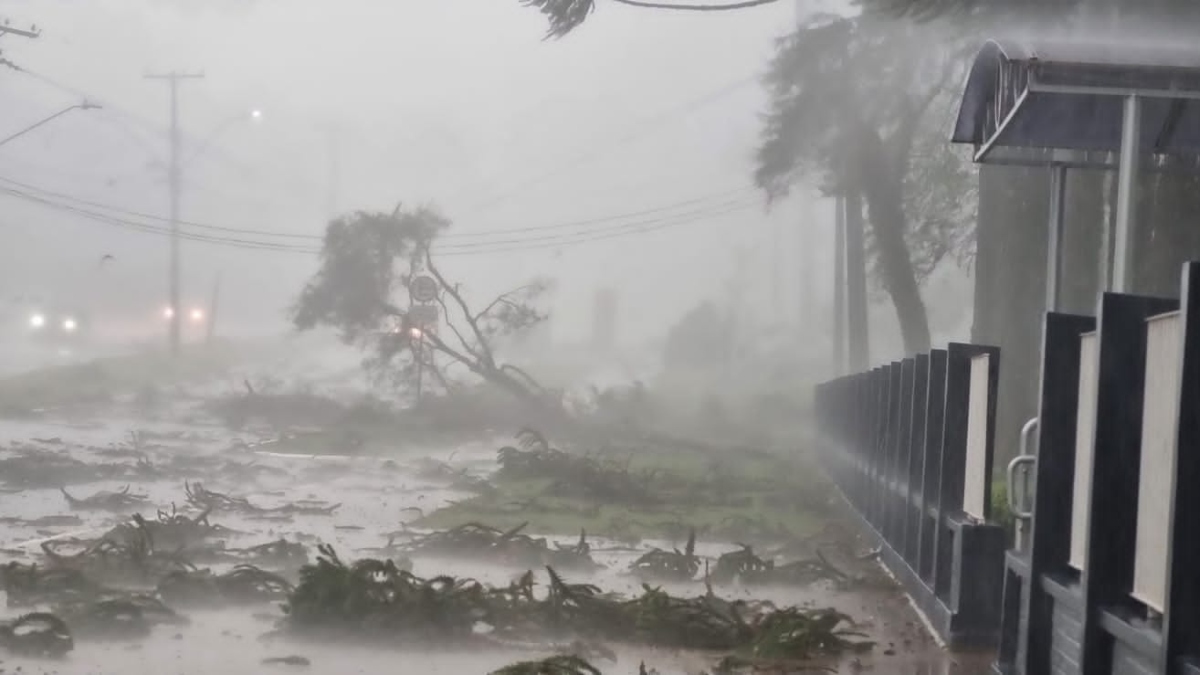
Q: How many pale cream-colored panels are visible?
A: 3